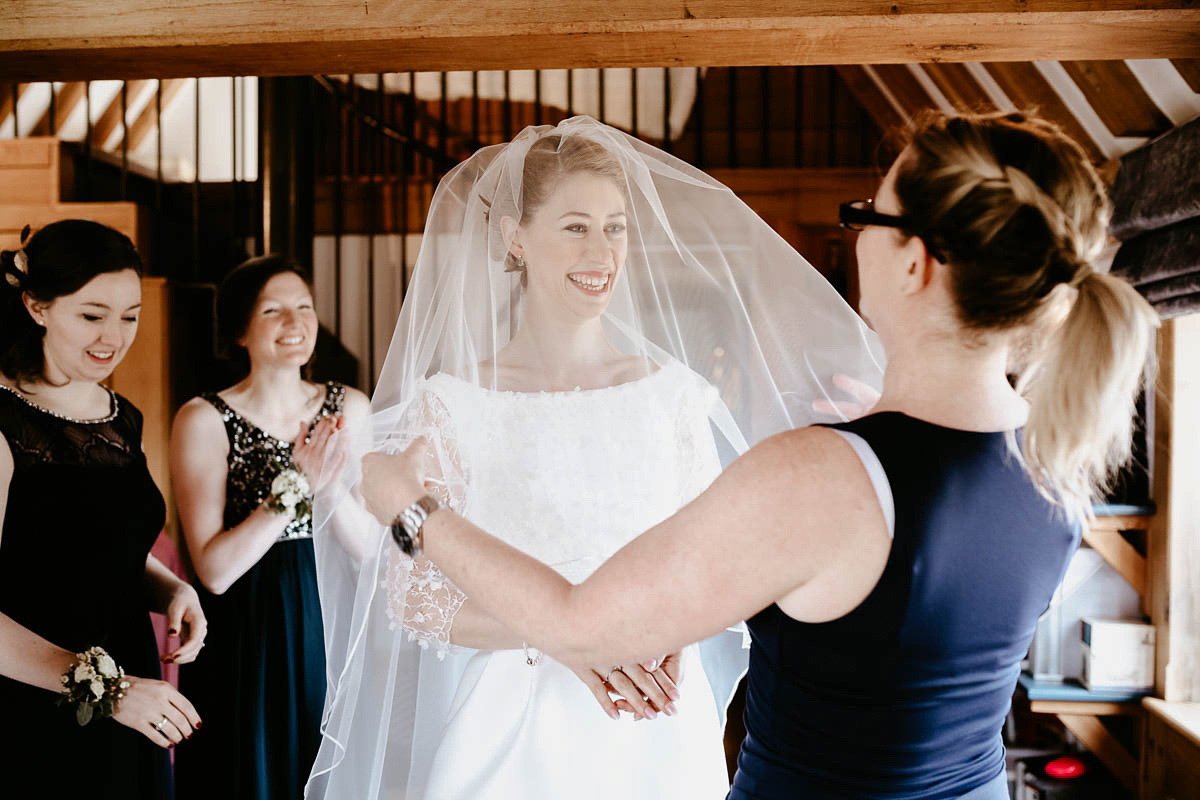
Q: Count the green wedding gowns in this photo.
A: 0